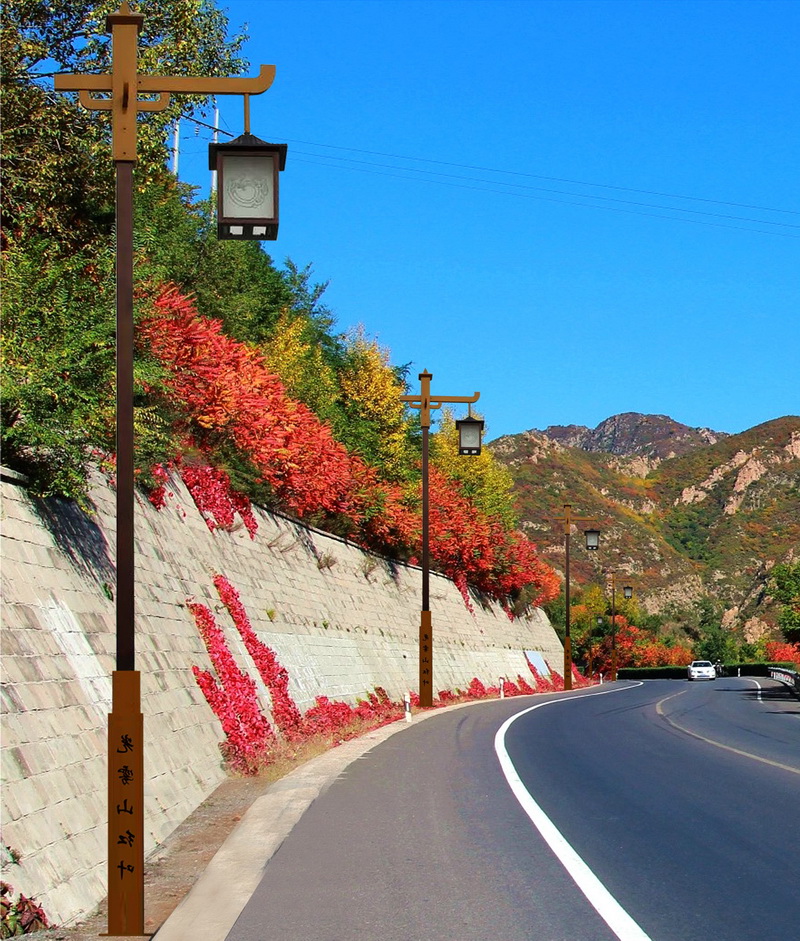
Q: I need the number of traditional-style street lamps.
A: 5